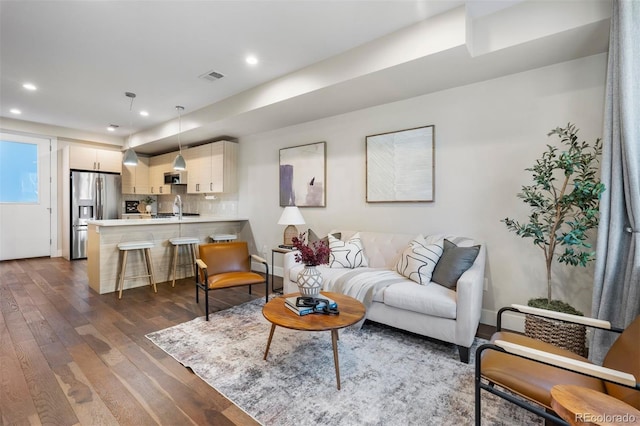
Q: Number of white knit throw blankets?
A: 1